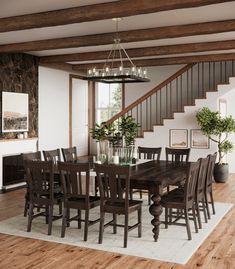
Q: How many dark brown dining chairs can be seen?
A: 11